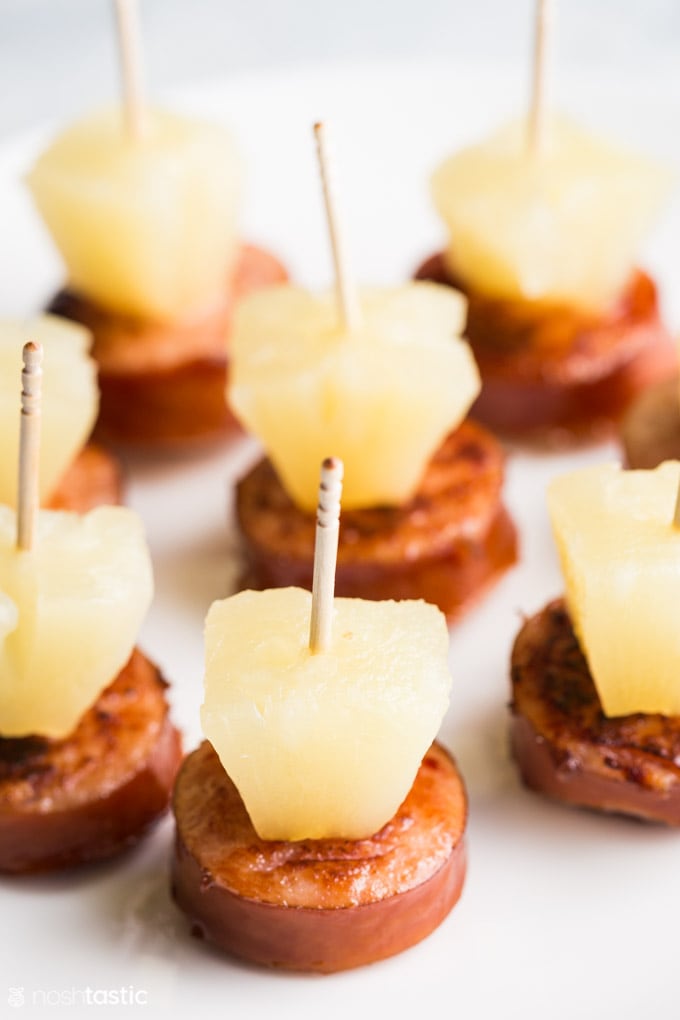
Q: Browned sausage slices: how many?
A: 8